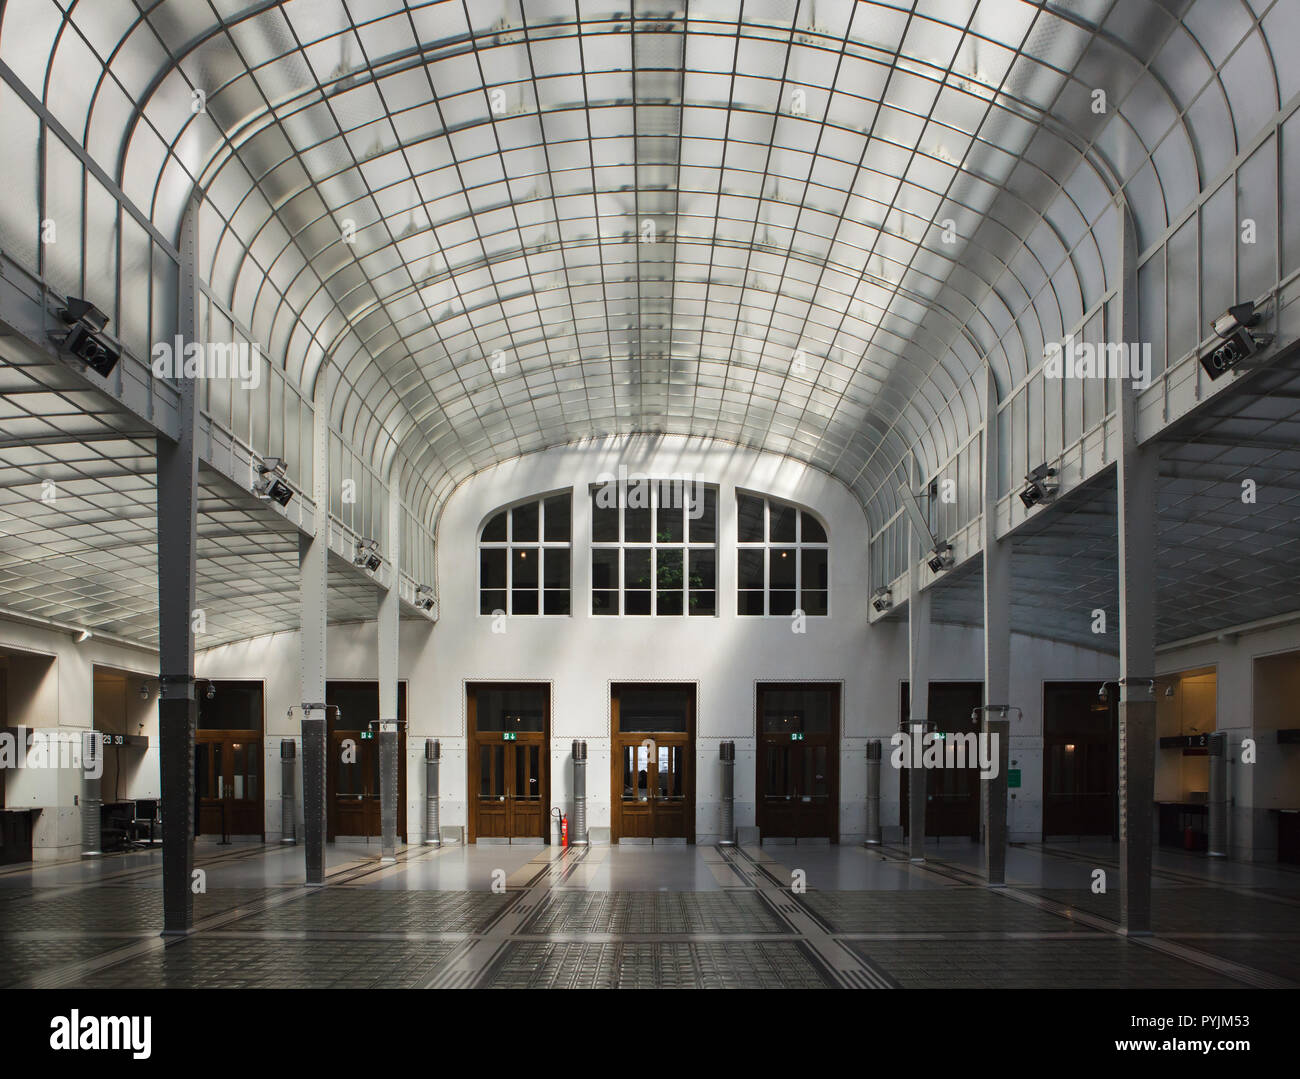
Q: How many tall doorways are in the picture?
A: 7